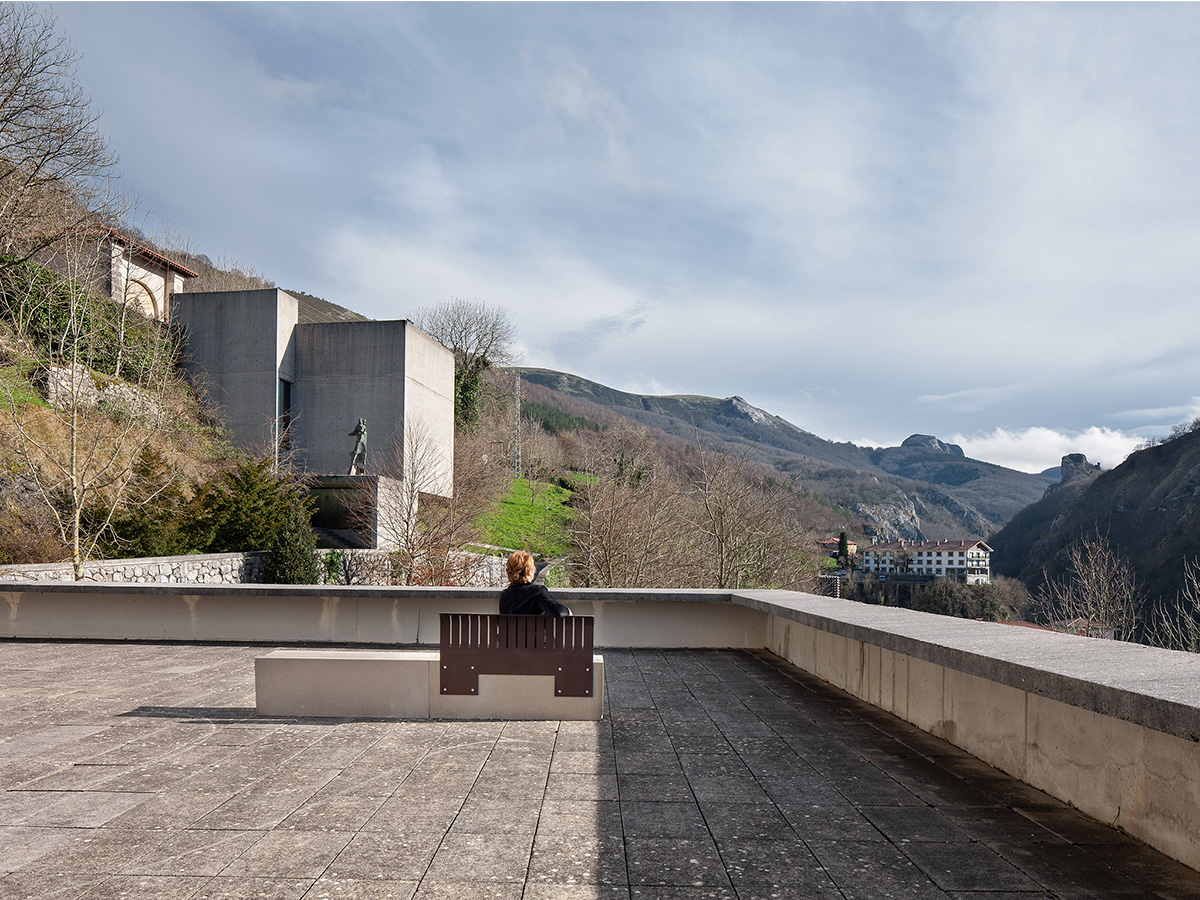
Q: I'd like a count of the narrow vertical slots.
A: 15